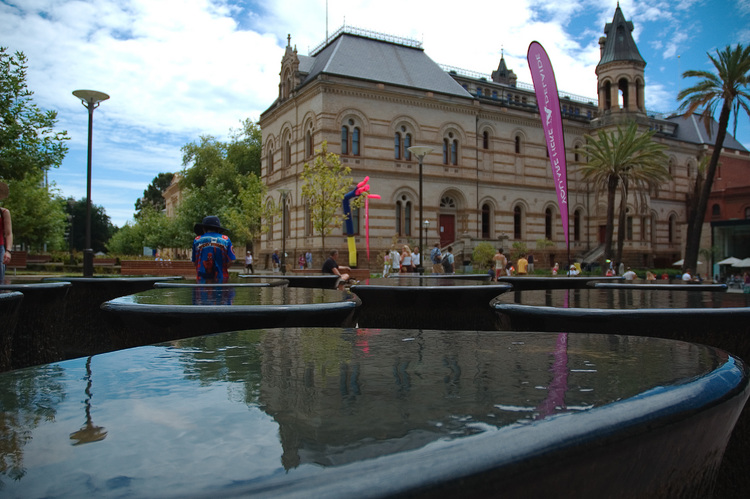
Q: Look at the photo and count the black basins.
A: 12